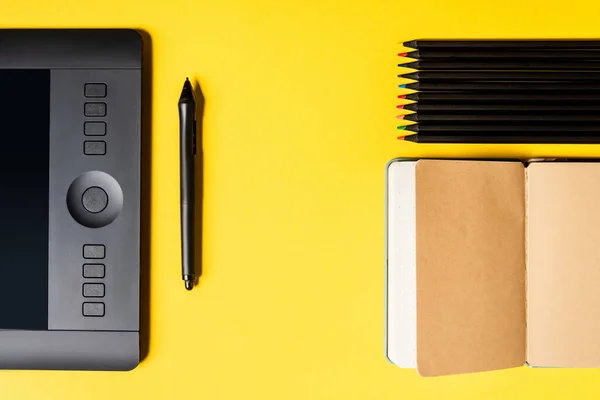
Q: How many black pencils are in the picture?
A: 10